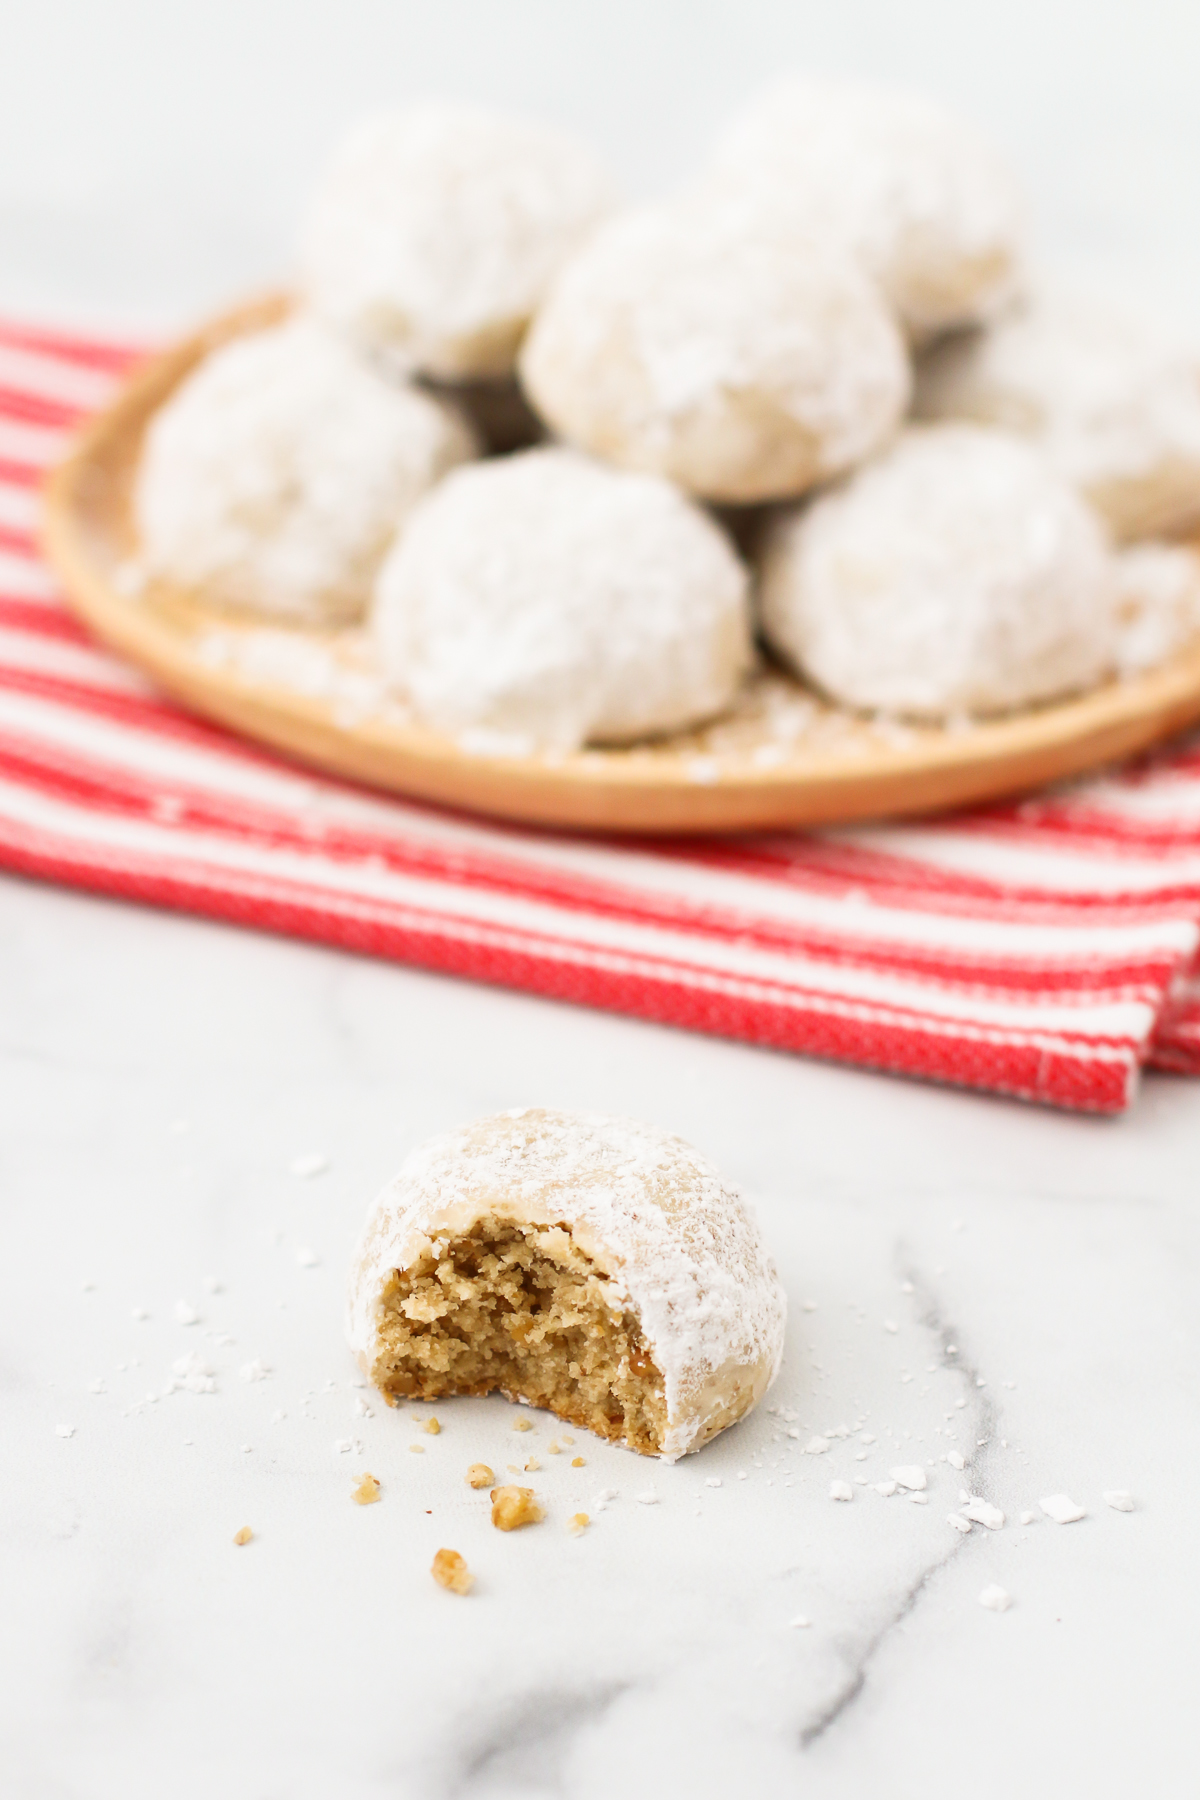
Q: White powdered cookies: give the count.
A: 8